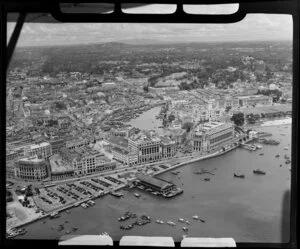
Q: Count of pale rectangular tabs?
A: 6